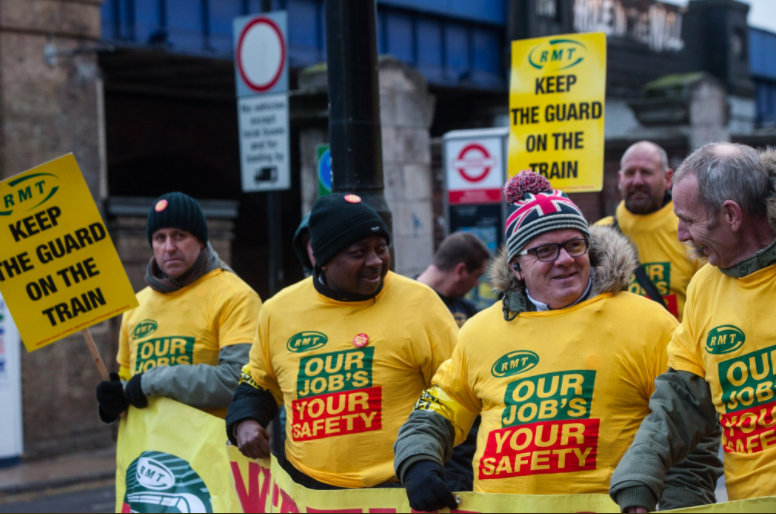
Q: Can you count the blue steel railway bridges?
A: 1